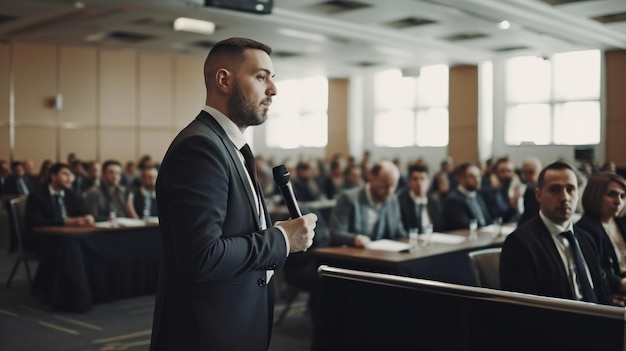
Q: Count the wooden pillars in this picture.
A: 3